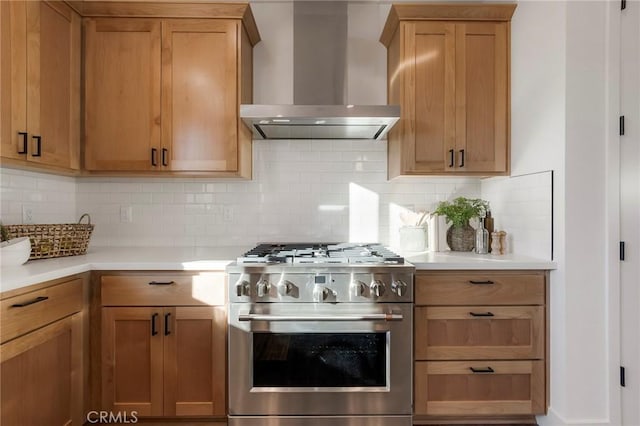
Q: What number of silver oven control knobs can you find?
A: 7